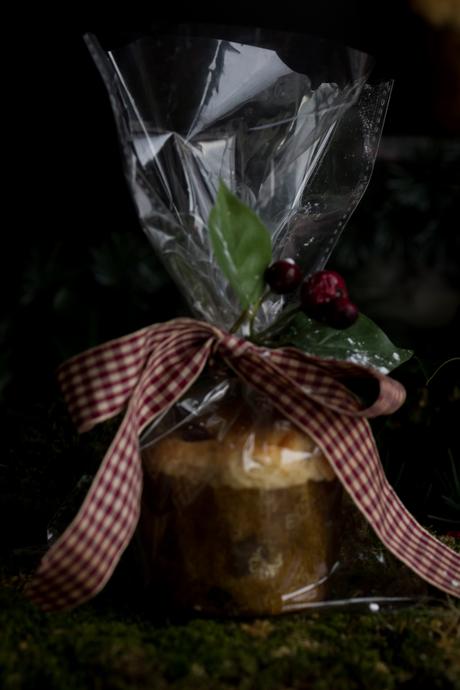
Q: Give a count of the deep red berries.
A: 3